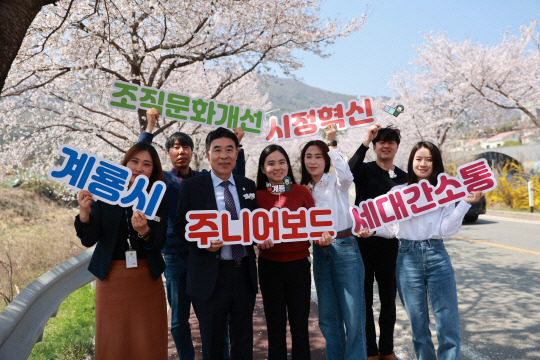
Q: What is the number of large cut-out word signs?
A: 5